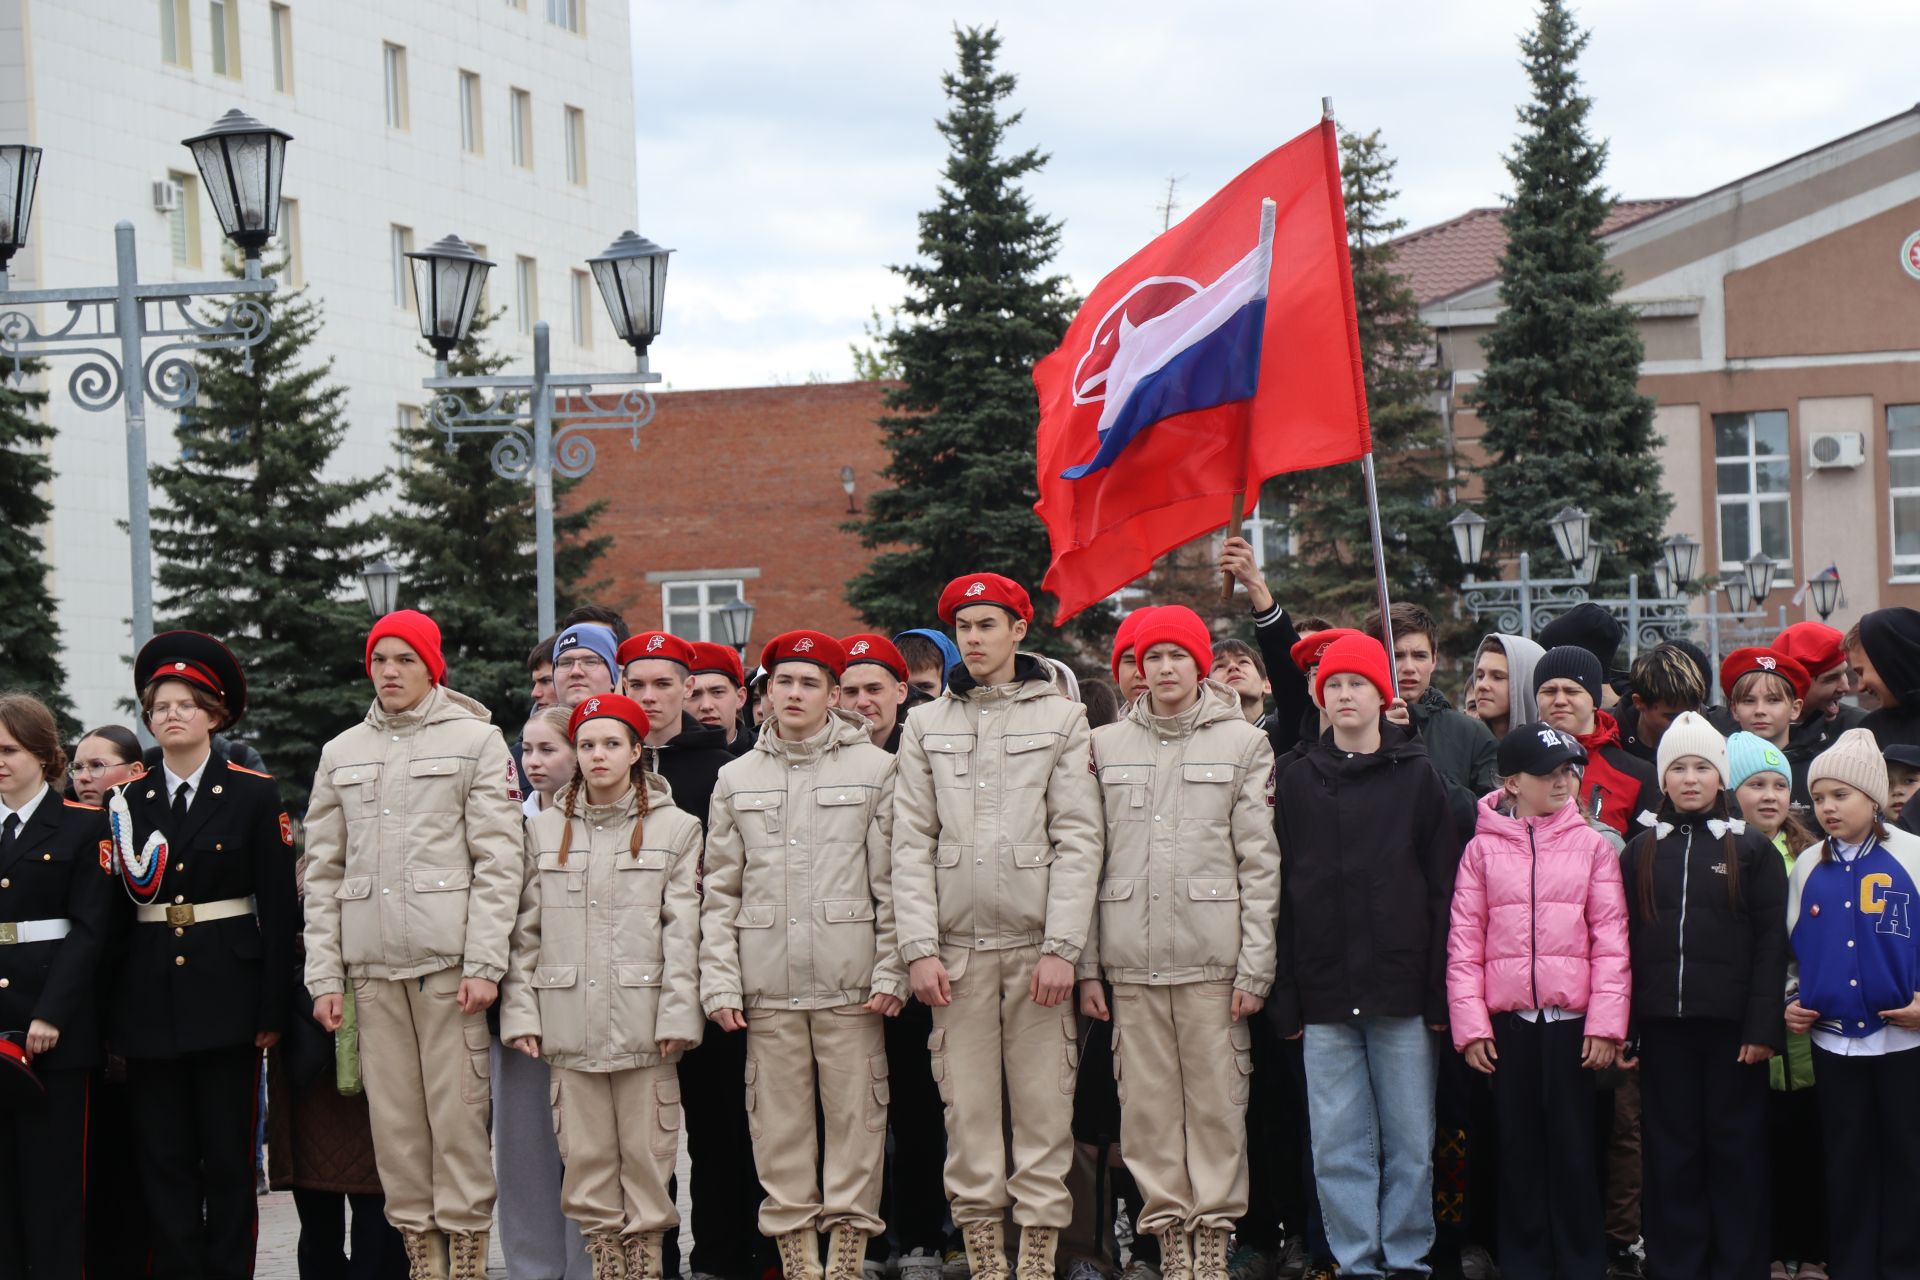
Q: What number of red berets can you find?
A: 9